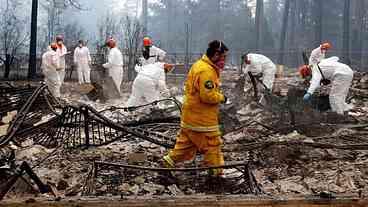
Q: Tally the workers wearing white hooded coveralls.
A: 9